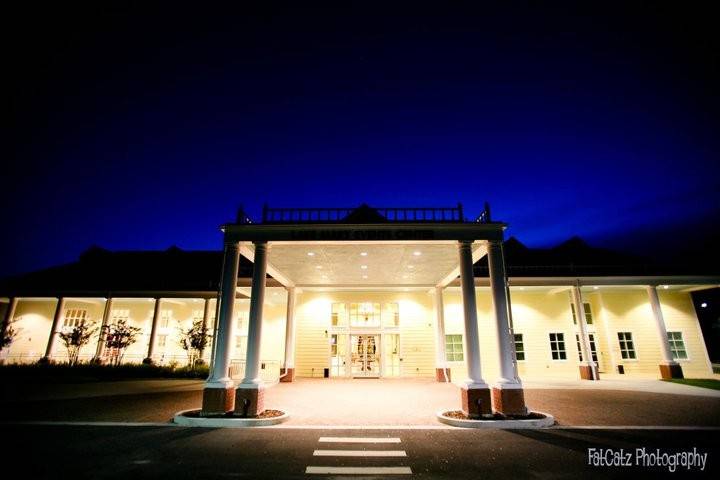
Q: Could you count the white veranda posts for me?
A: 13